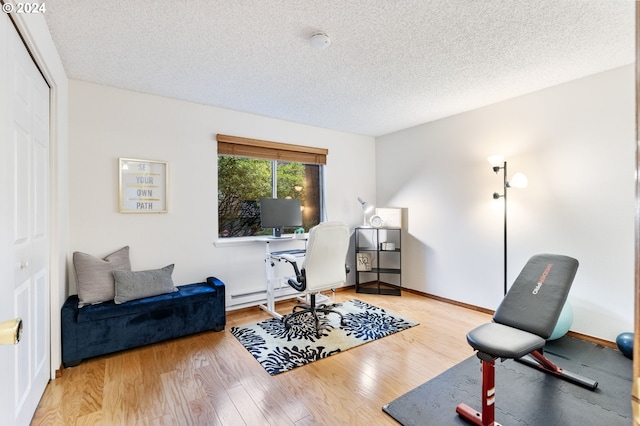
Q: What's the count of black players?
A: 0